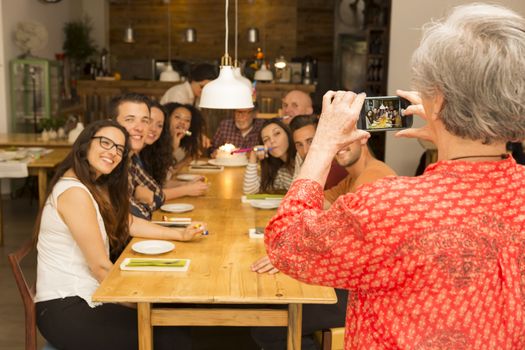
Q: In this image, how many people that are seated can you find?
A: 9